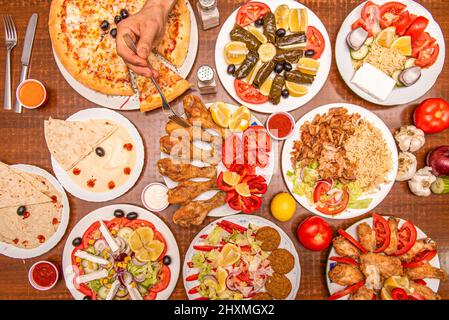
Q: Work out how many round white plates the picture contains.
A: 10